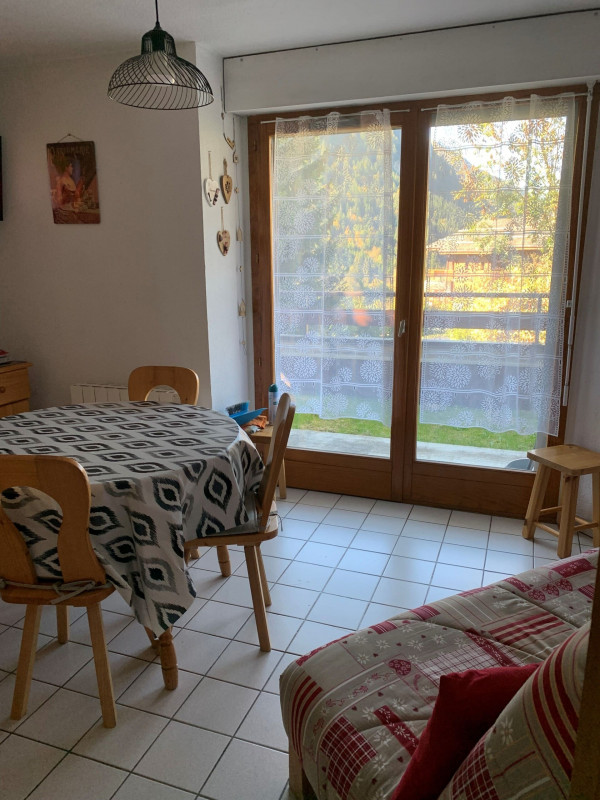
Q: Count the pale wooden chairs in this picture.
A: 3